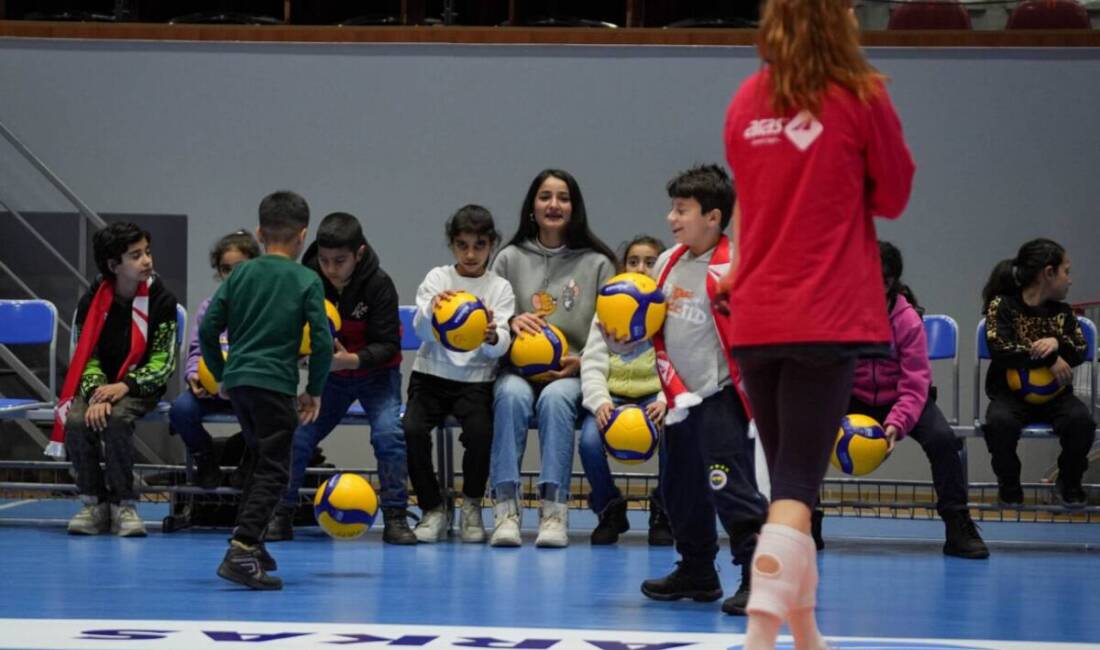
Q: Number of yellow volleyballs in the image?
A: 9